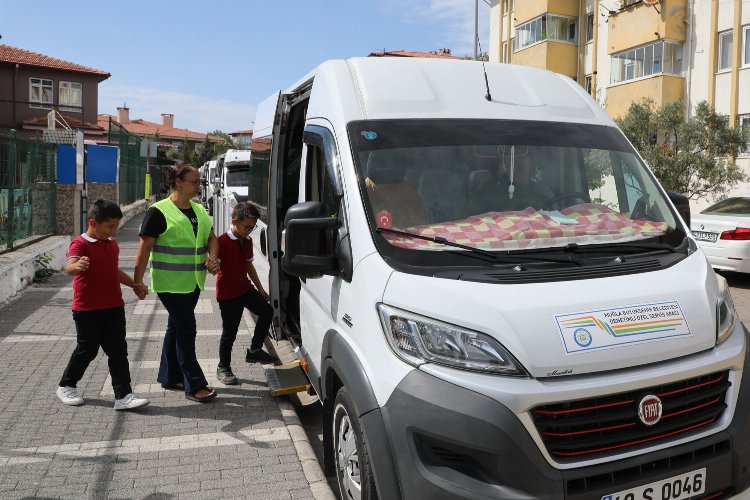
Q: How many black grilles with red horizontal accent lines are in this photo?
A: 1